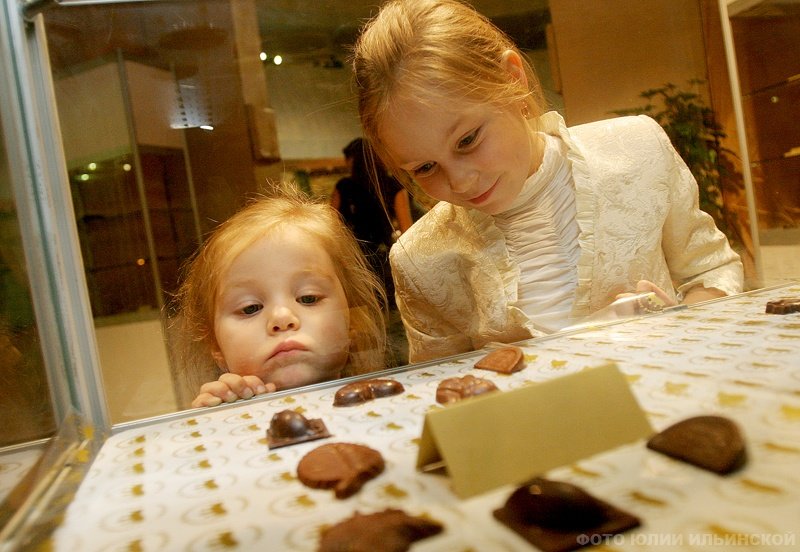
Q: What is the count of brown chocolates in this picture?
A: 9